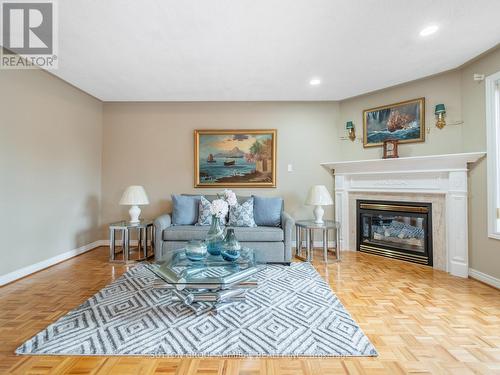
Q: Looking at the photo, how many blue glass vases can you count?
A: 3